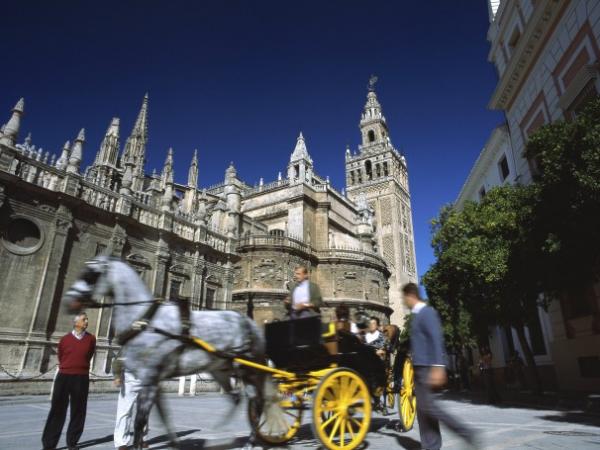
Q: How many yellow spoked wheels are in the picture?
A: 3